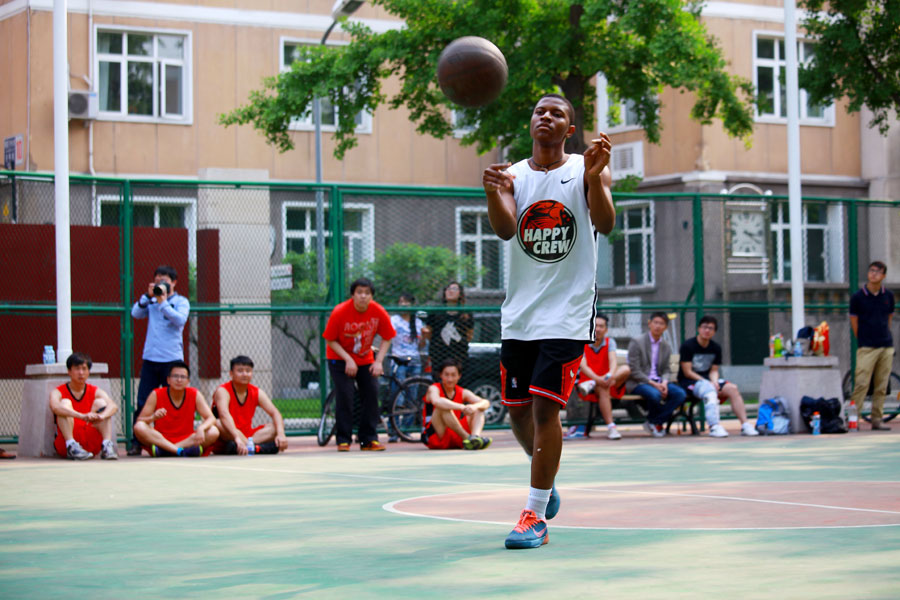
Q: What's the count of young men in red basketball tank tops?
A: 5